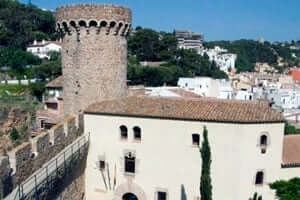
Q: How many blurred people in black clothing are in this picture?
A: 0